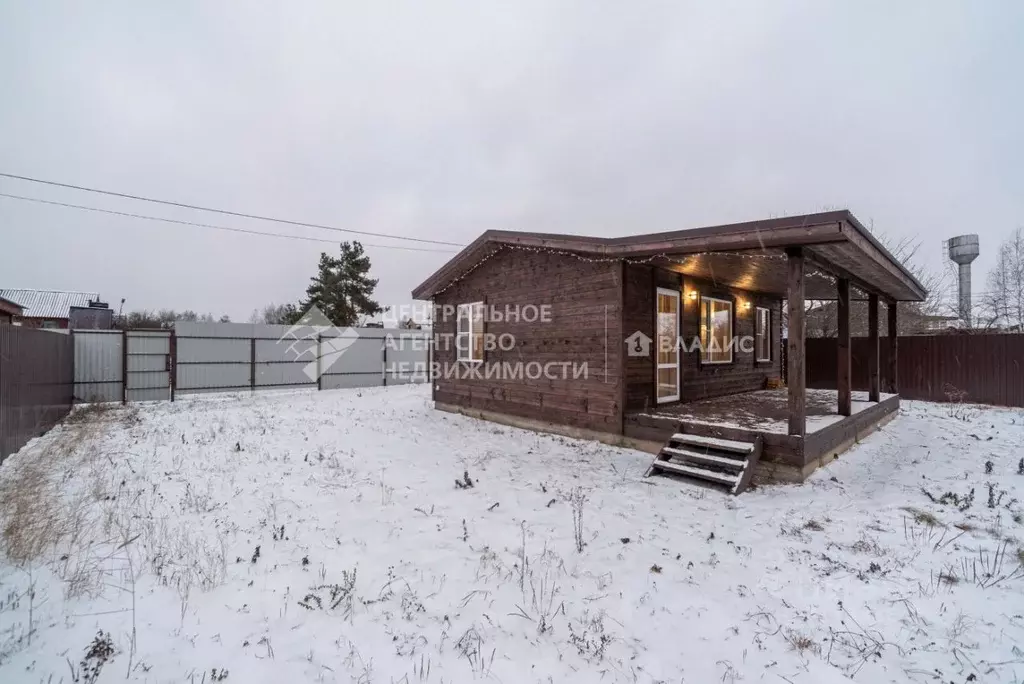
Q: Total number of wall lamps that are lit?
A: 2